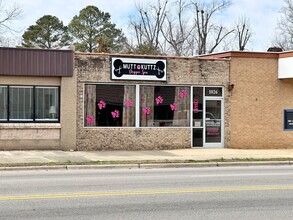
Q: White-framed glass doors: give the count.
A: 1